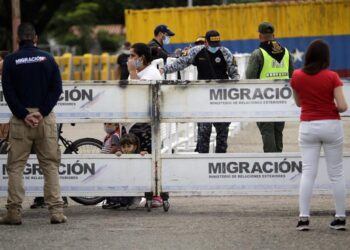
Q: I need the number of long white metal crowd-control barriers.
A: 2